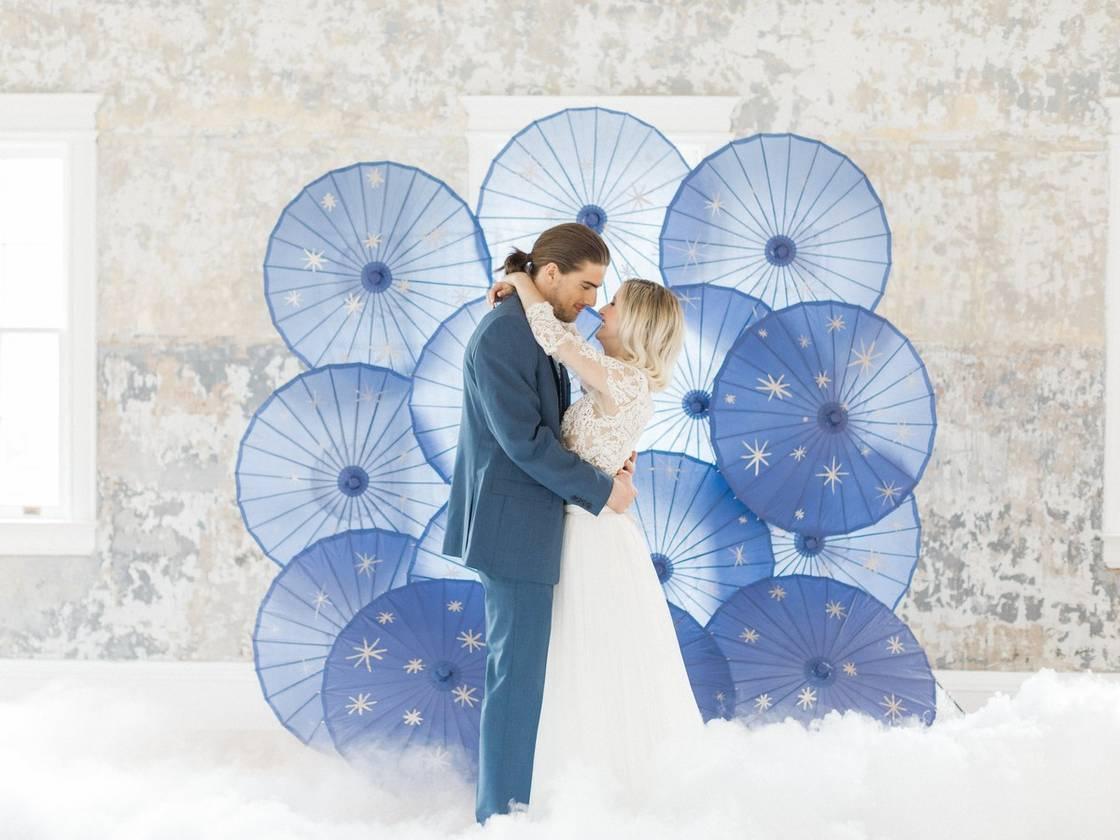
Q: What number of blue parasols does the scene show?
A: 14